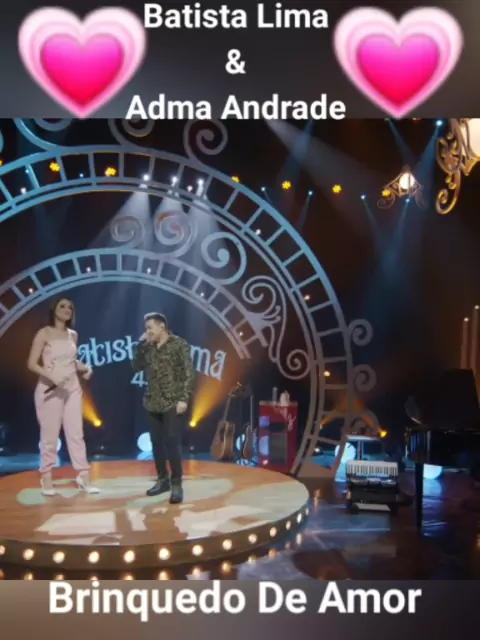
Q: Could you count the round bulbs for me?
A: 13